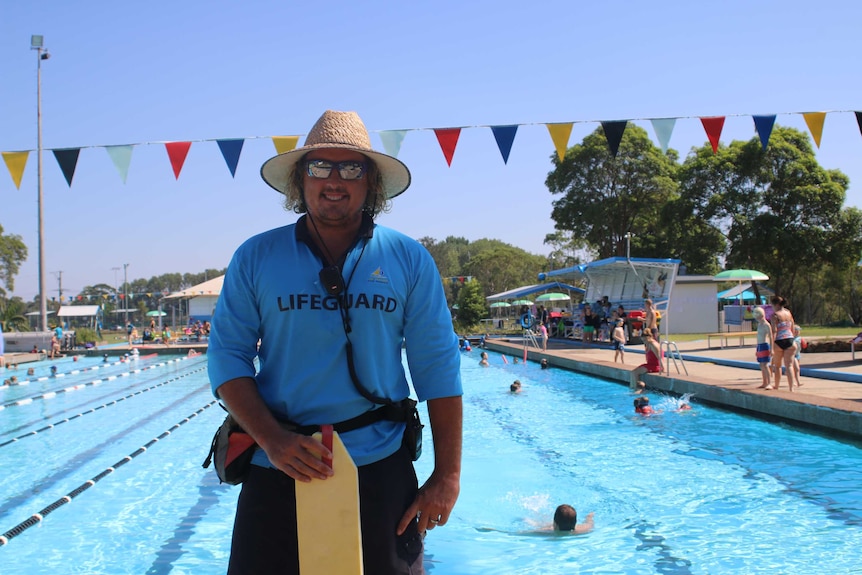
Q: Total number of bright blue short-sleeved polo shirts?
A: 1